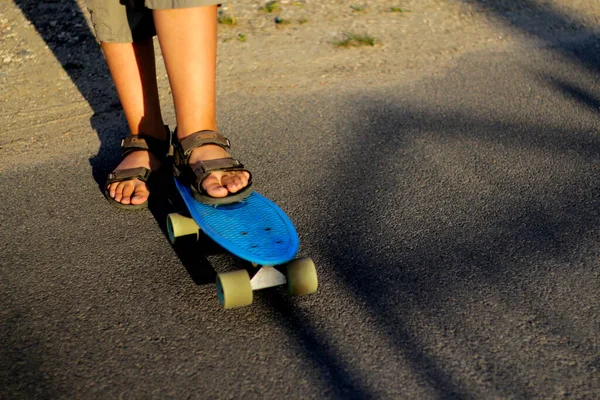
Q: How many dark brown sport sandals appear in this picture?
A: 2